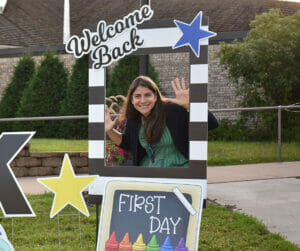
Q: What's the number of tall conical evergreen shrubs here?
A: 4